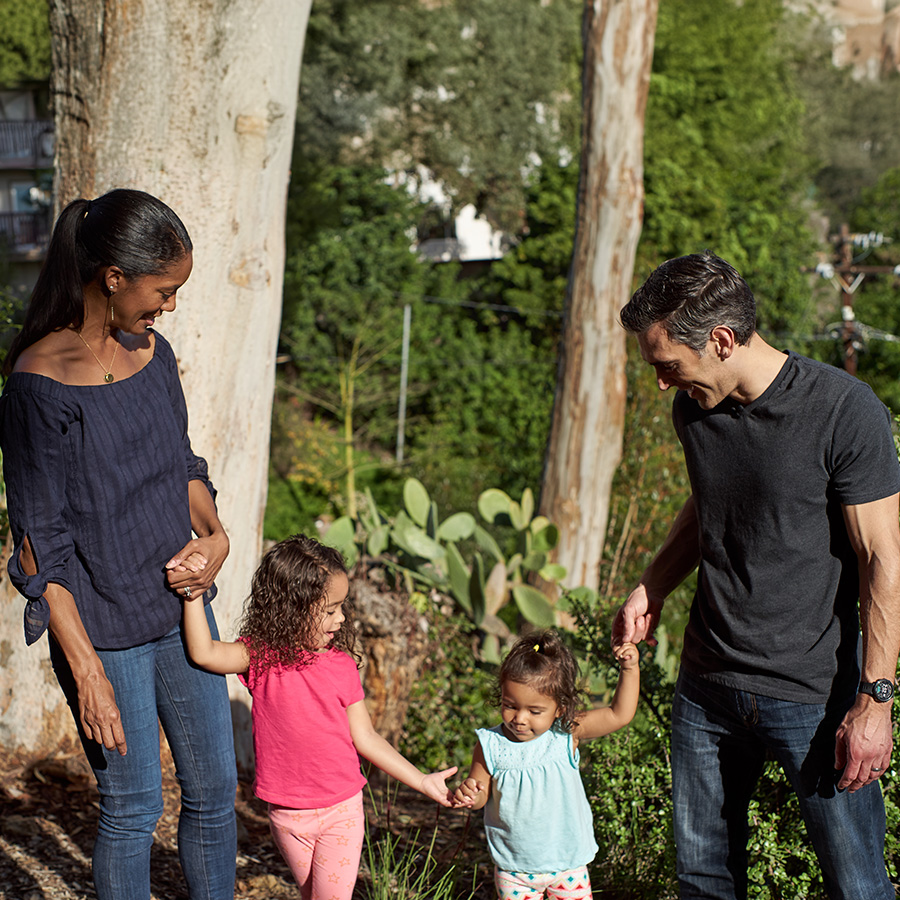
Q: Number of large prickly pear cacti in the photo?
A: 1